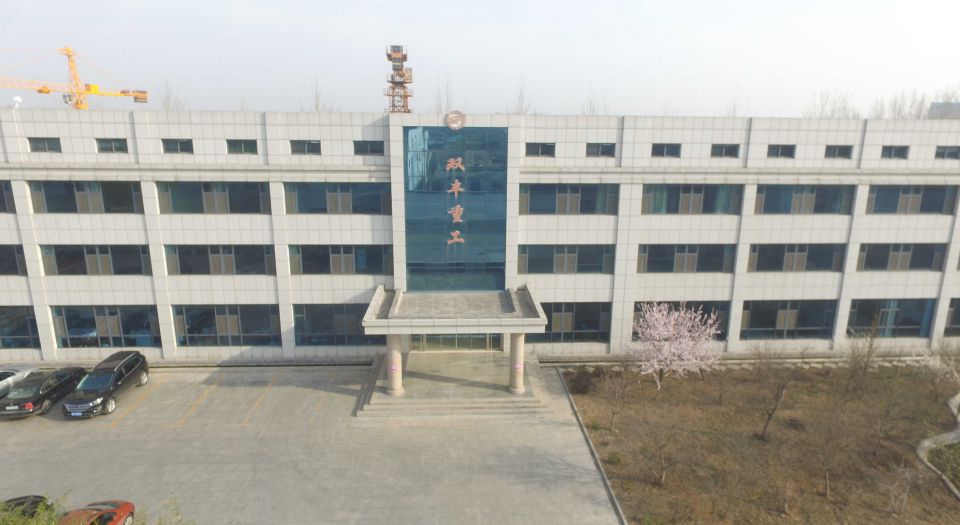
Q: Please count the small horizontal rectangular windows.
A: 14